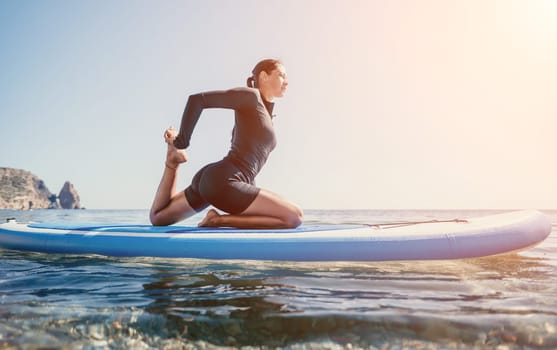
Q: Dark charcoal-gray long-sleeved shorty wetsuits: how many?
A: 1